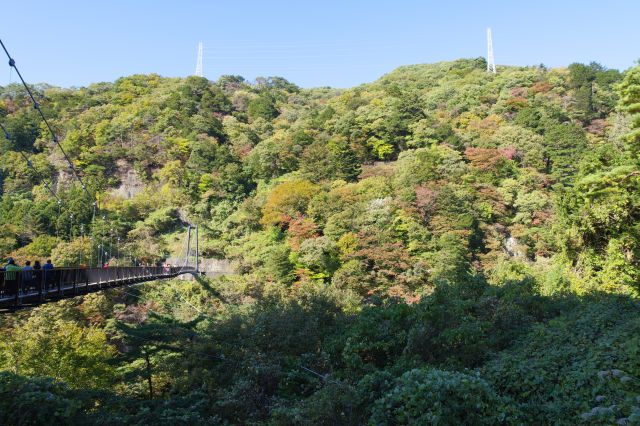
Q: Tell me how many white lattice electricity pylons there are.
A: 2